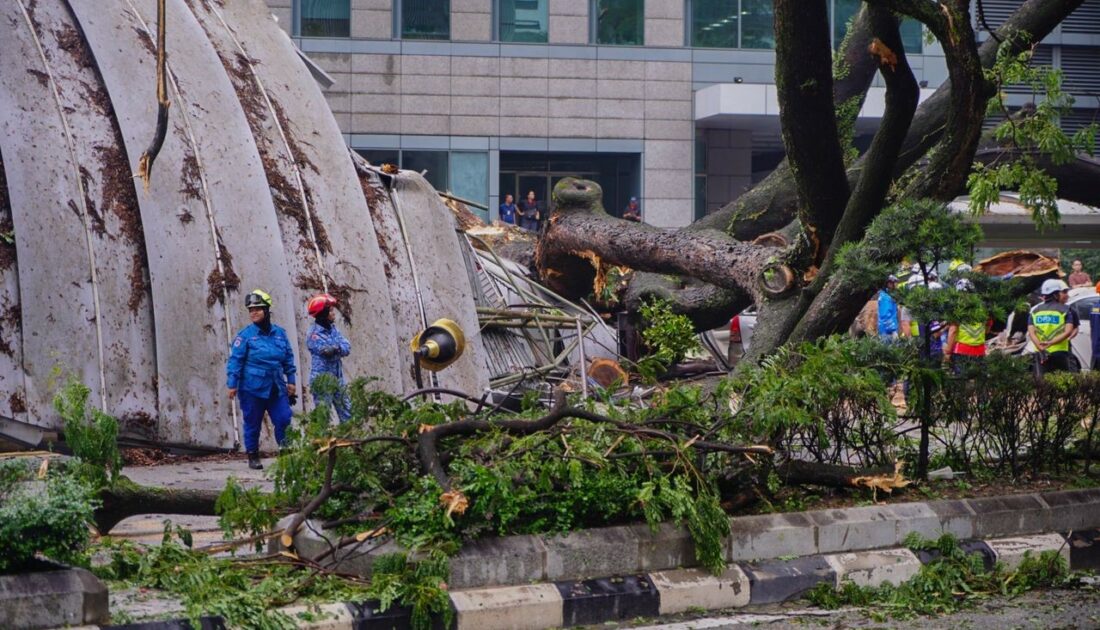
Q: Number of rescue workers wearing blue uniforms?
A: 2